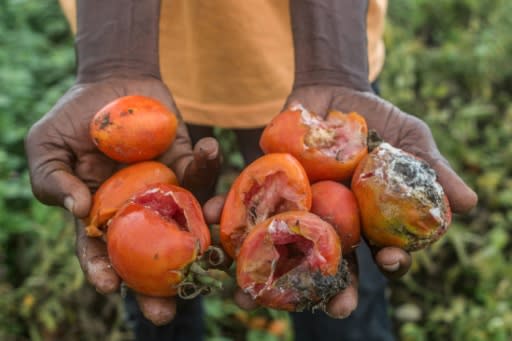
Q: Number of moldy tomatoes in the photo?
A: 2